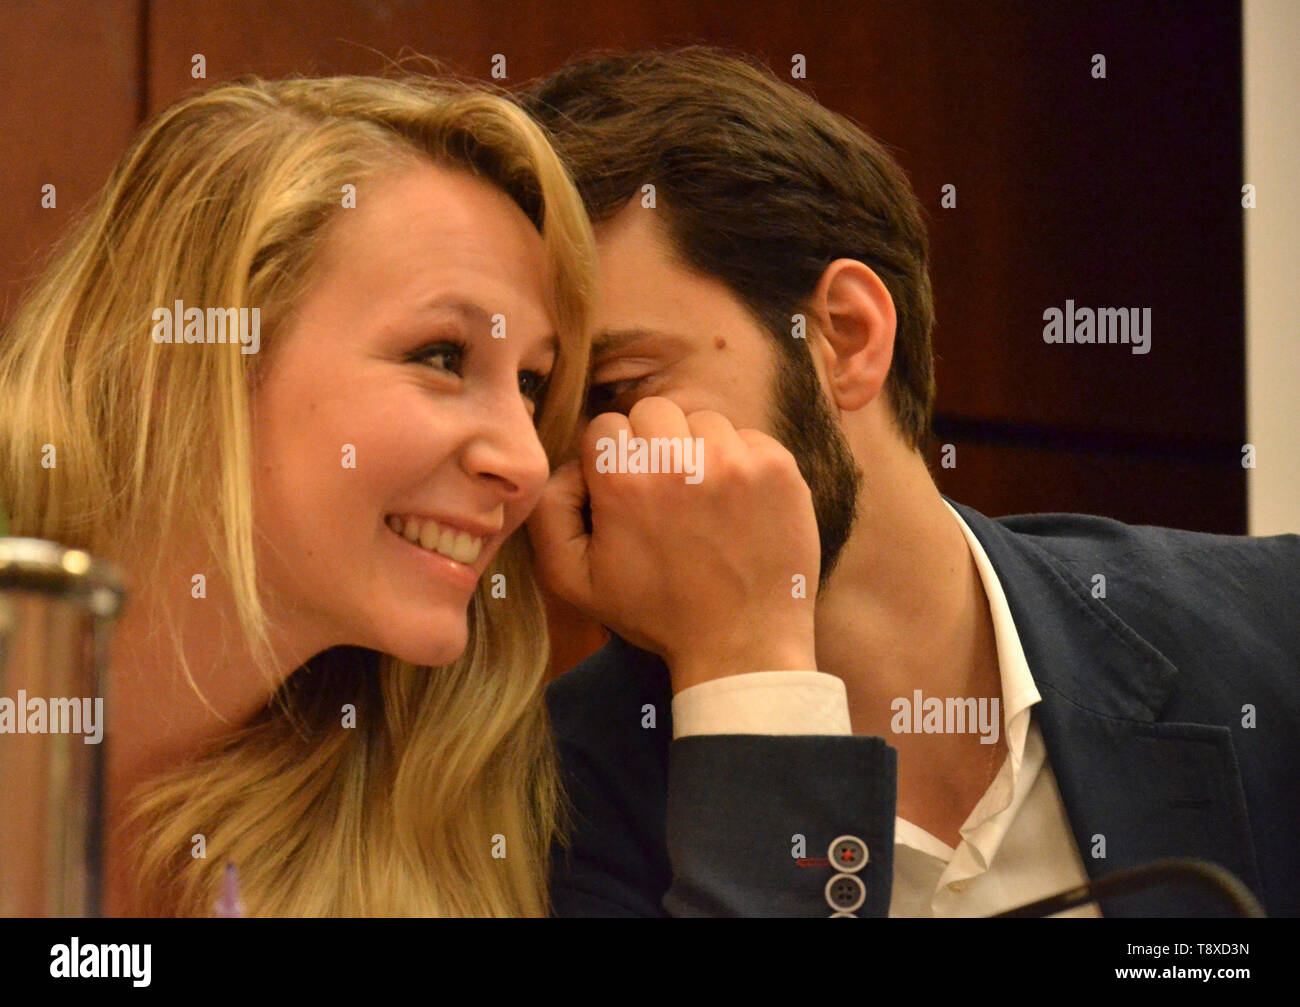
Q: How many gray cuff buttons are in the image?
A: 3